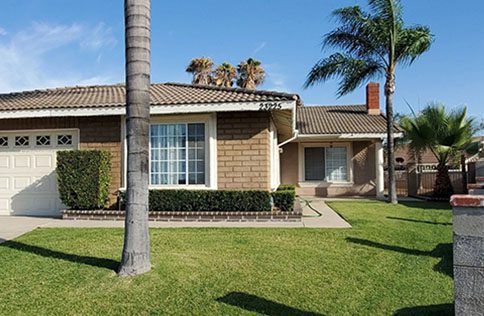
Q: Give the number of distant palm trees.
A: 3